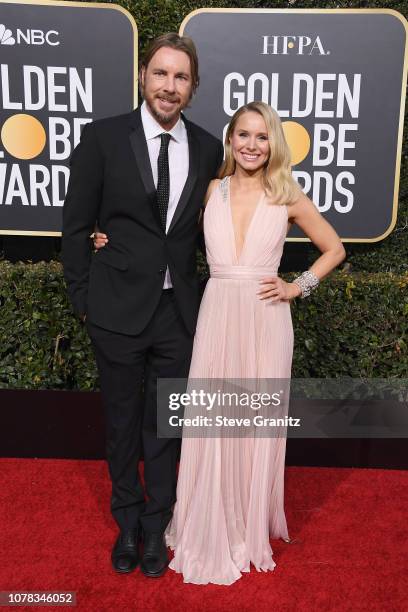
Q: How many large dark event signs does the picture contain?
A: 2